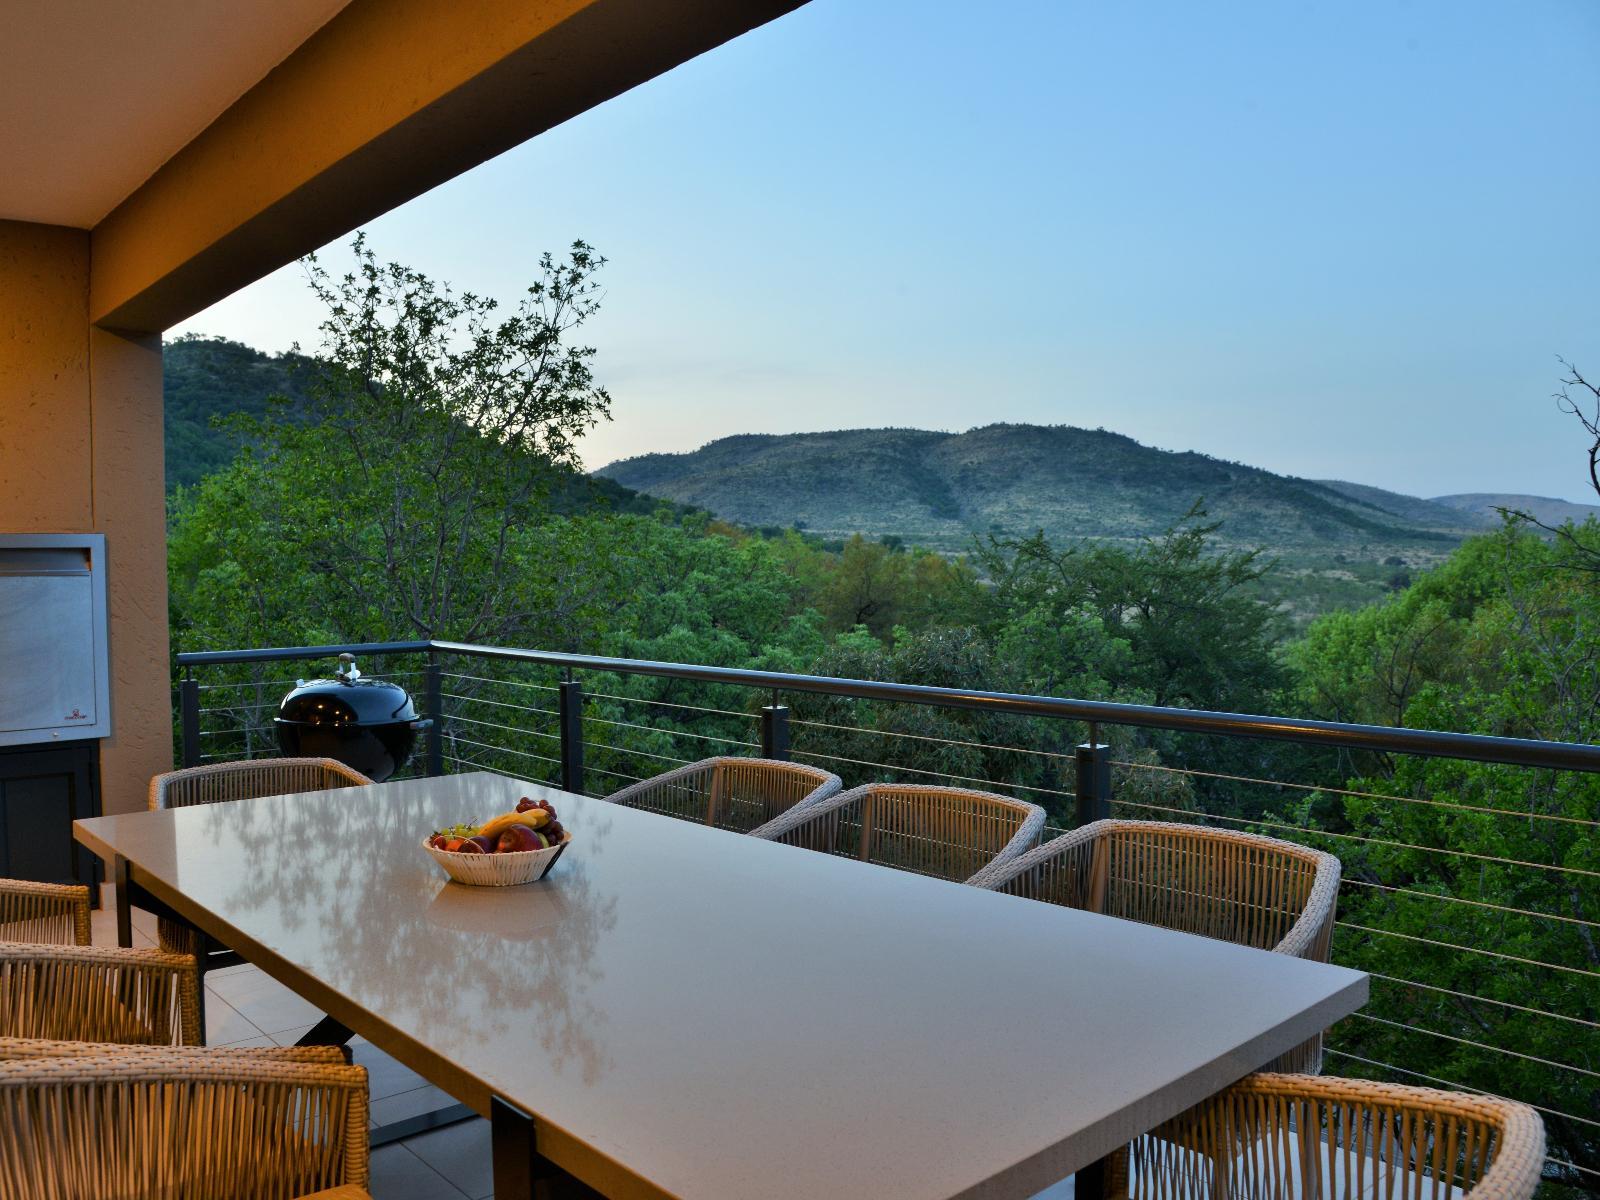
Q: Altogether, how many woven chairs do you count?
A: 8